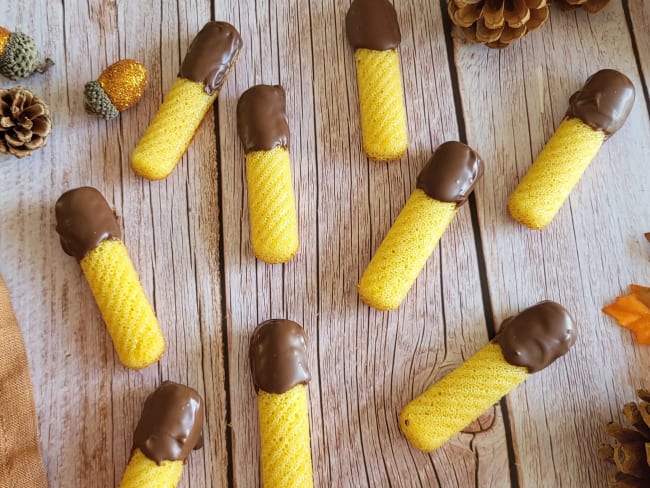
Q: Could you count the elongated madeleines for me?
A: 9